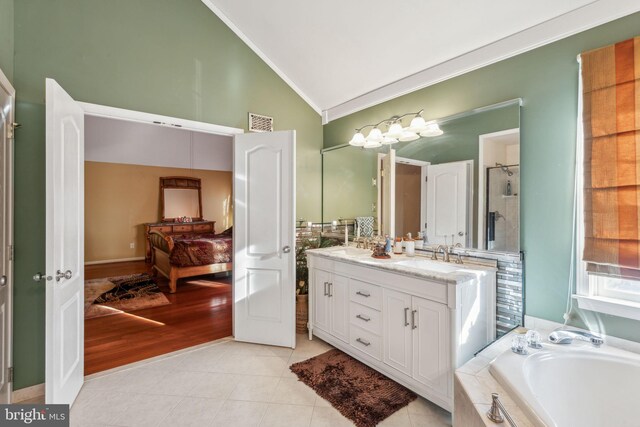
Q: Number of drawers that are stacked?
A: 3